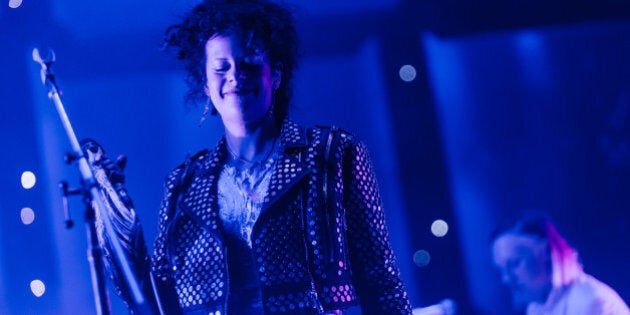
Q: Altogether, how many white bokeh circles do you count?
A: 7